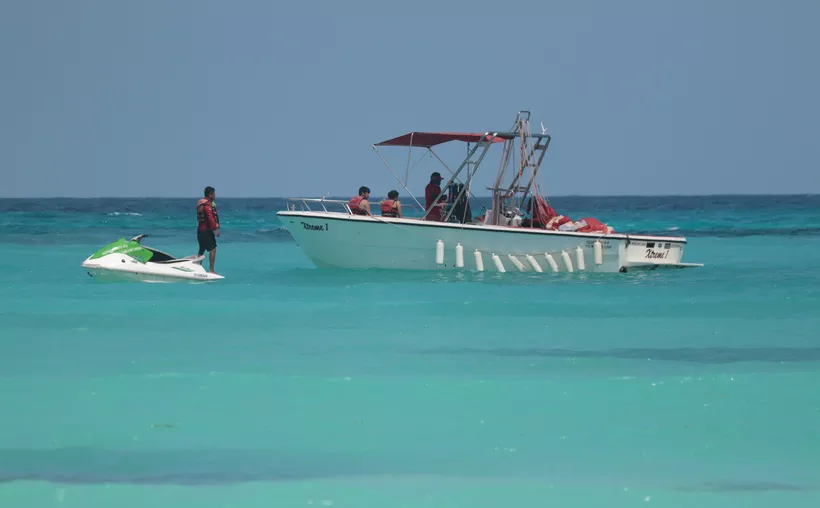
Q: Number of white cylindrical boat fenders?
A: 10